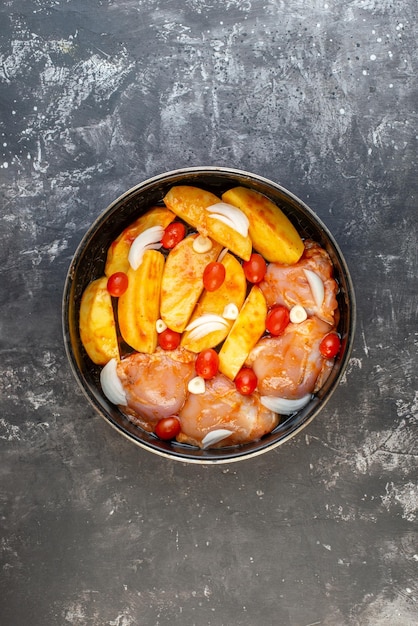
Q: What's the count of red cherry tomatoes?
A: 10